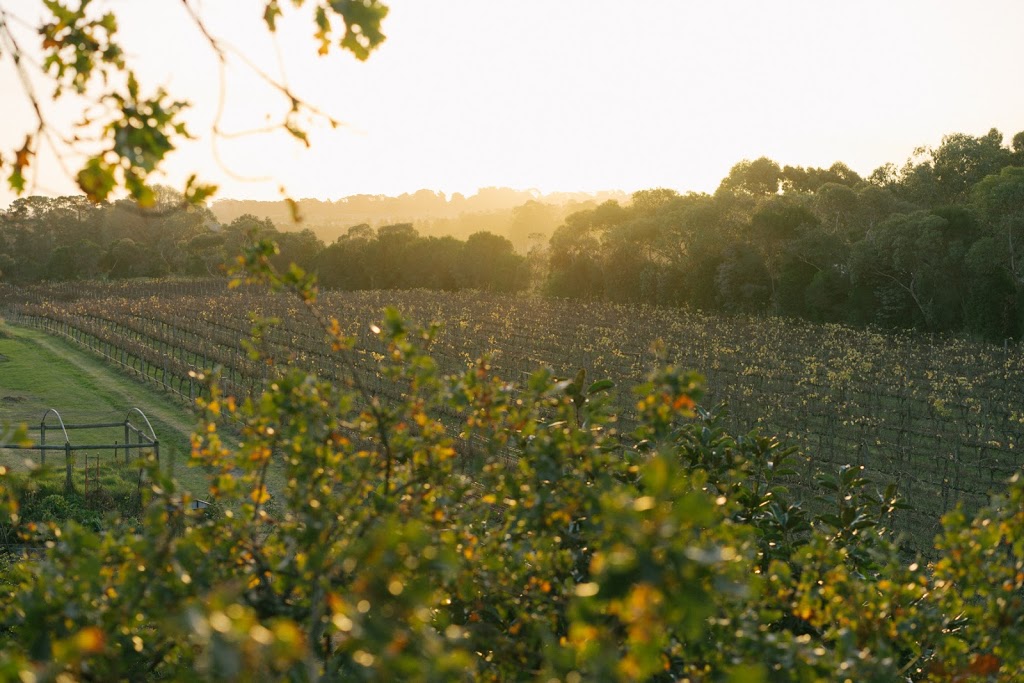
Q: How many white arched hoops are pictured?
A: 2